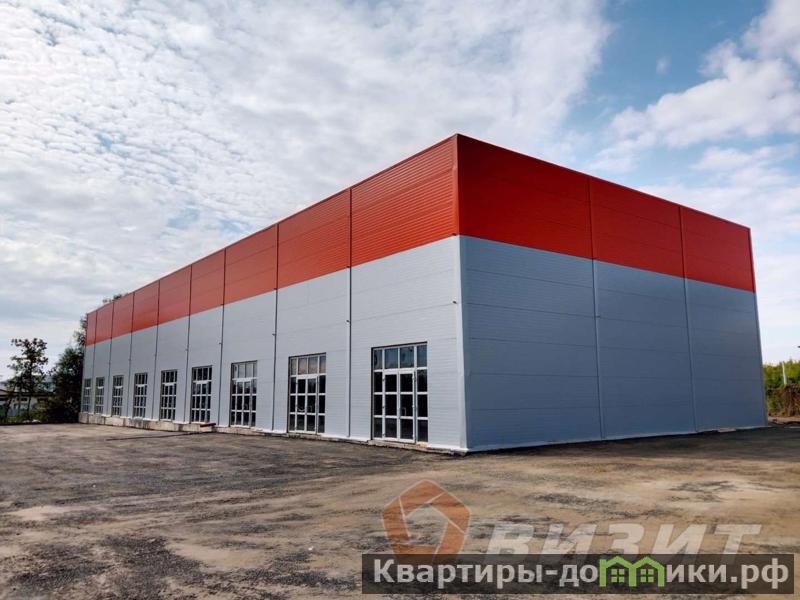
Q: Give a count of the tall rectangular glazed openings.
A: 9